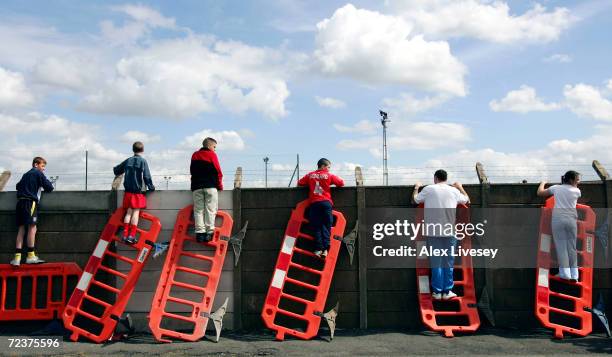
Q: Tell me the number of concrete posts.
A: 6